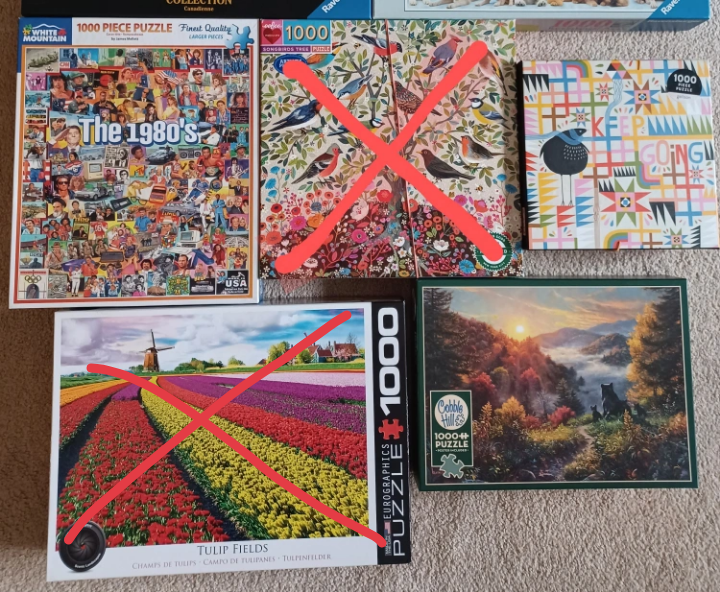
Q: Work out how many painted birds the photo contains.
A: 13